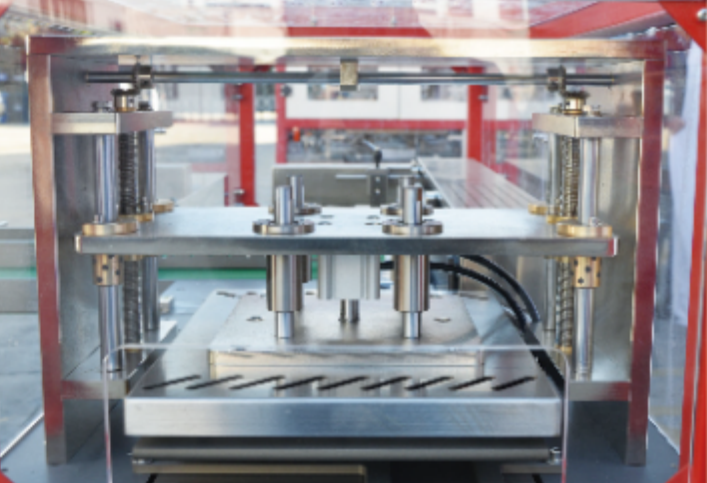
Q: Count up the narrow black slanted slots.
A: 9